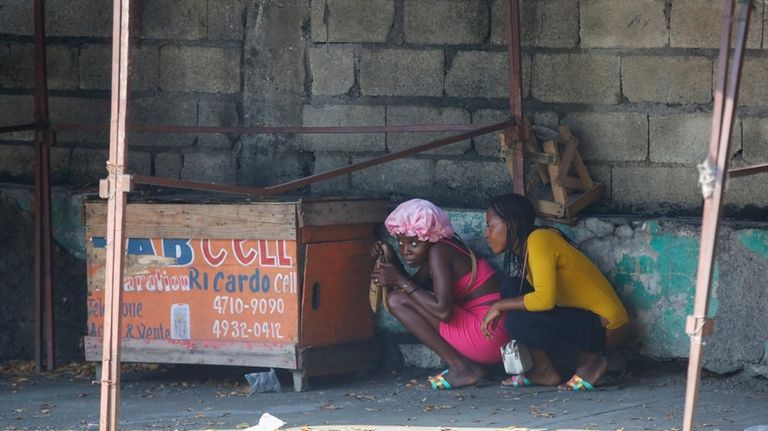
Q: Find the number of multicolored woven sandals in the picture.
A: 3